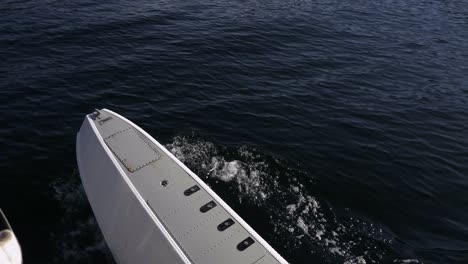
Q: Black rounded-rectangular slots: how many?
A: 4